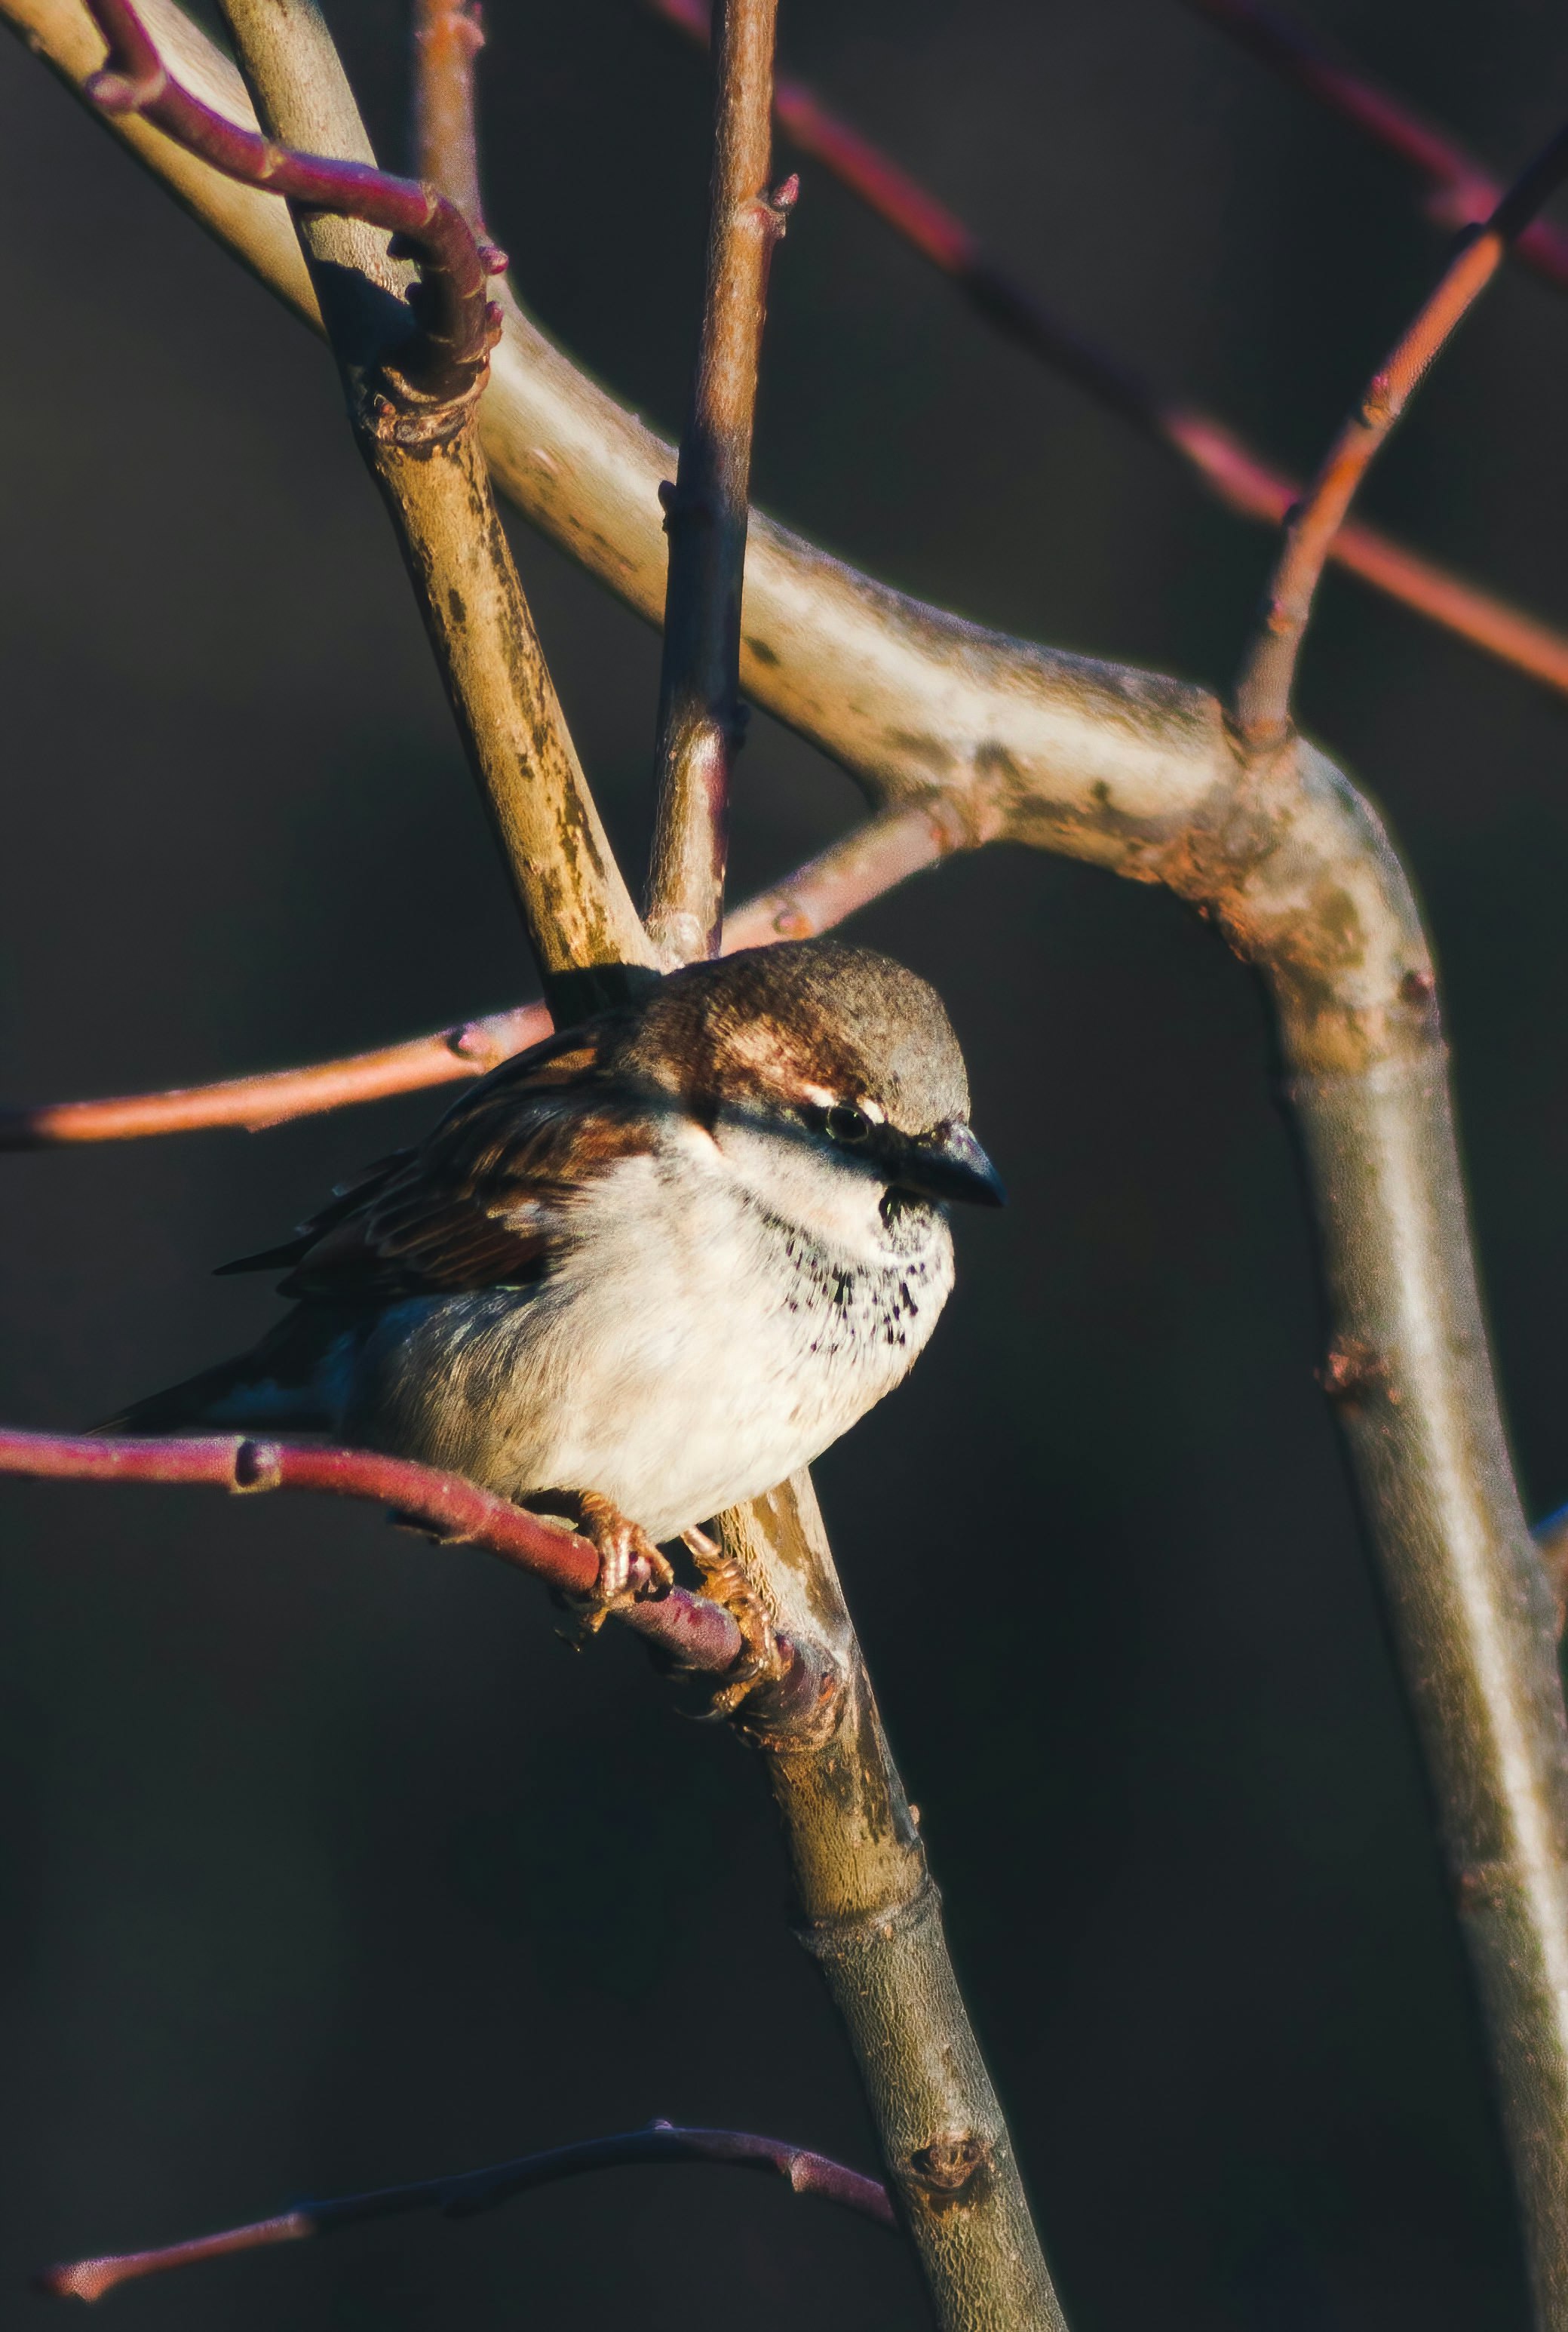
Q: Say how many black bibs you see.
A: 1